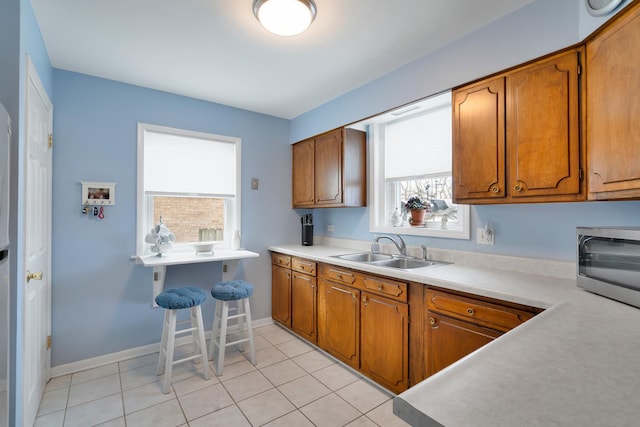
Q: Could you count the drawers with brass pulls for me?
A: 5